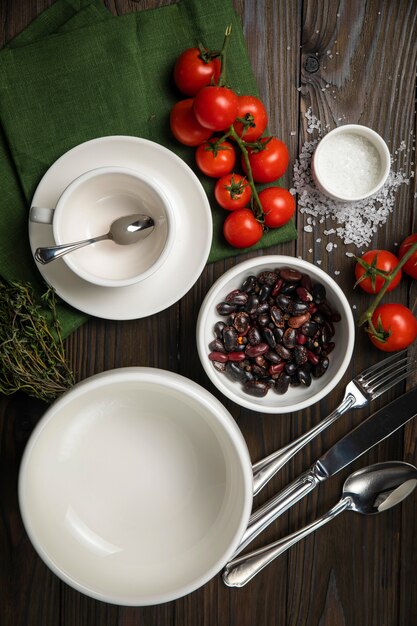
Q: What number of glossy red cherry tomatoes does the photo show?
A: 12